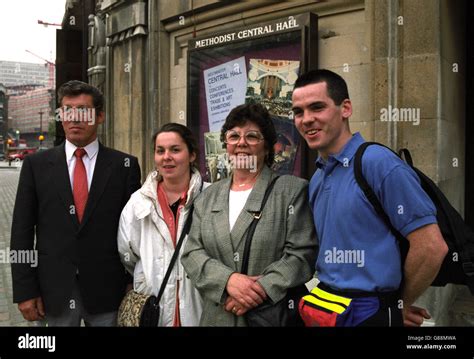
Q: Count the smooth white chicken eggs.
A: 0